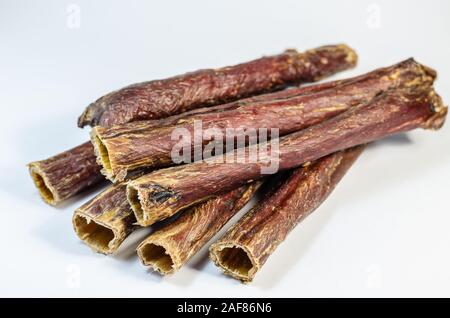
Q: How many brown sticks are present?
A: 7